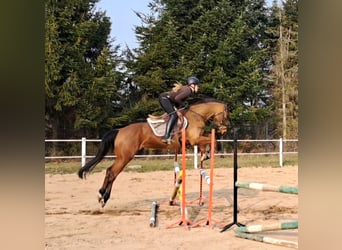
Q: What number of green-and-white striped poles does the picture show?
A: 3